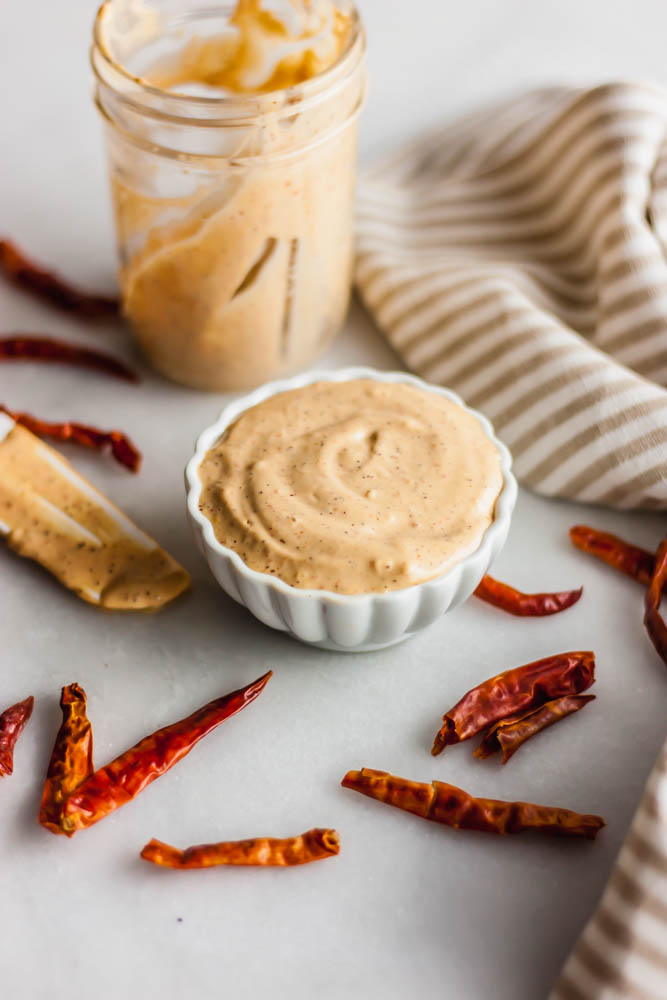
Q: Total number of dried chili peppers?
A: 13